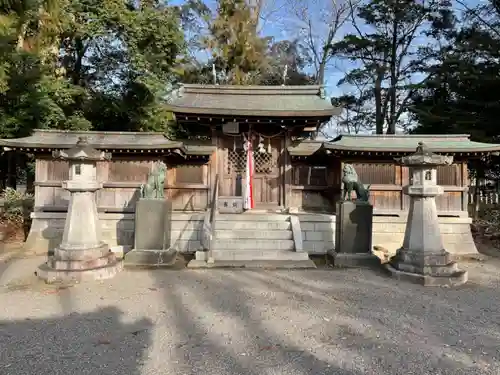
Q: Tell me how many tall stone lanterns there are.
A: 2